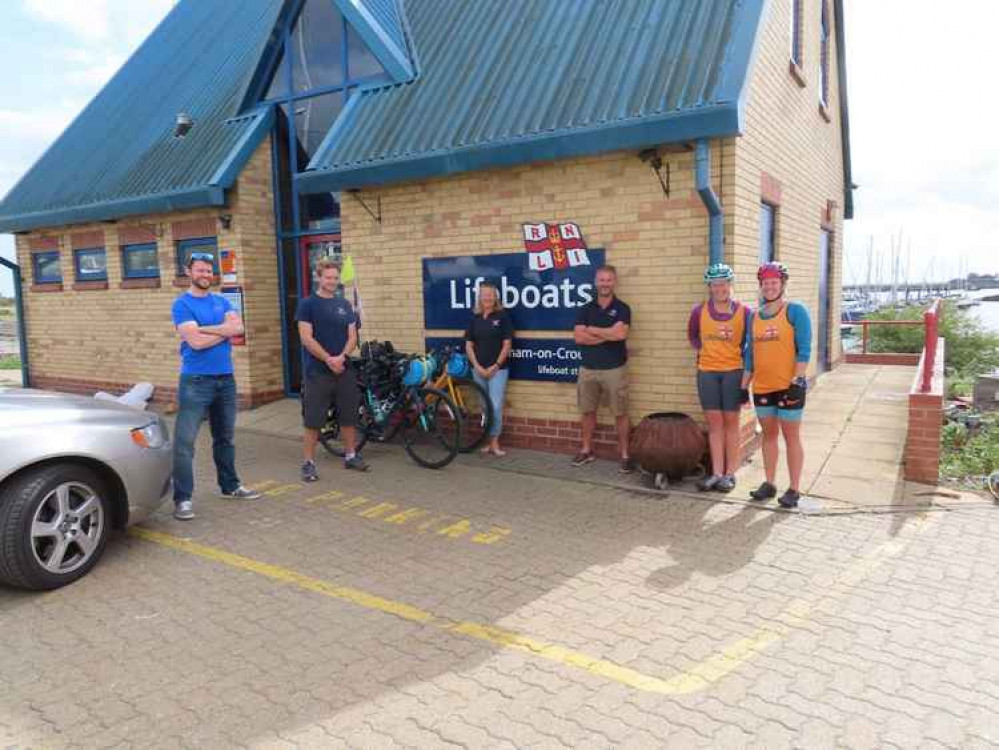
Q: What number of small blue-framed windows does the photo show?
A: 4